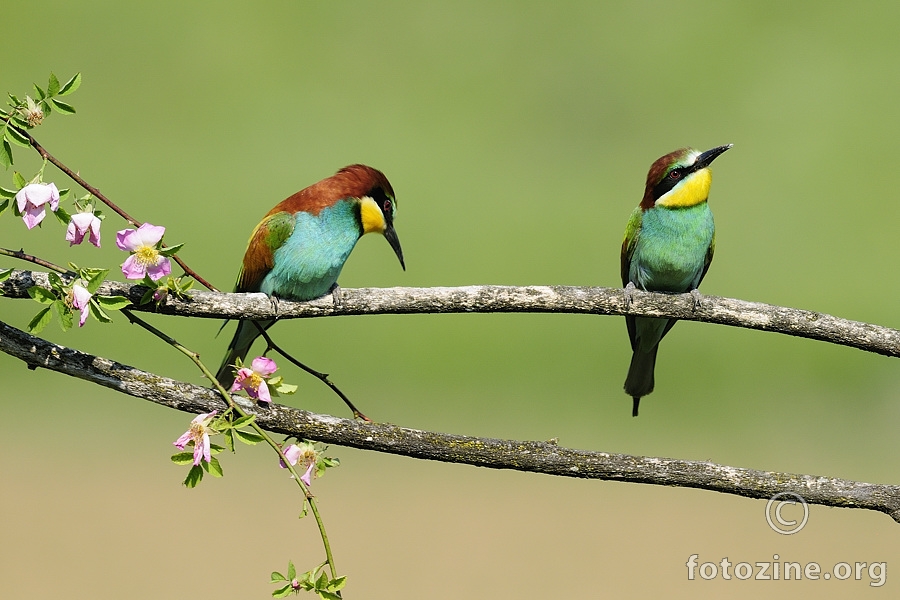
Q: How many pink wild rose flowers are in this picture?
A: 7